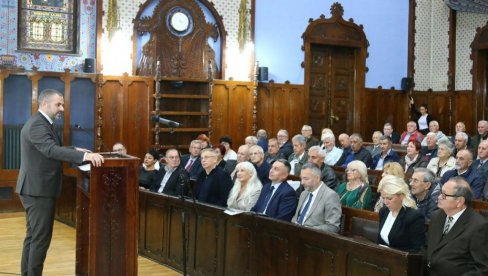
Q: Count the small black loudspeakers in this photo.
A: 3